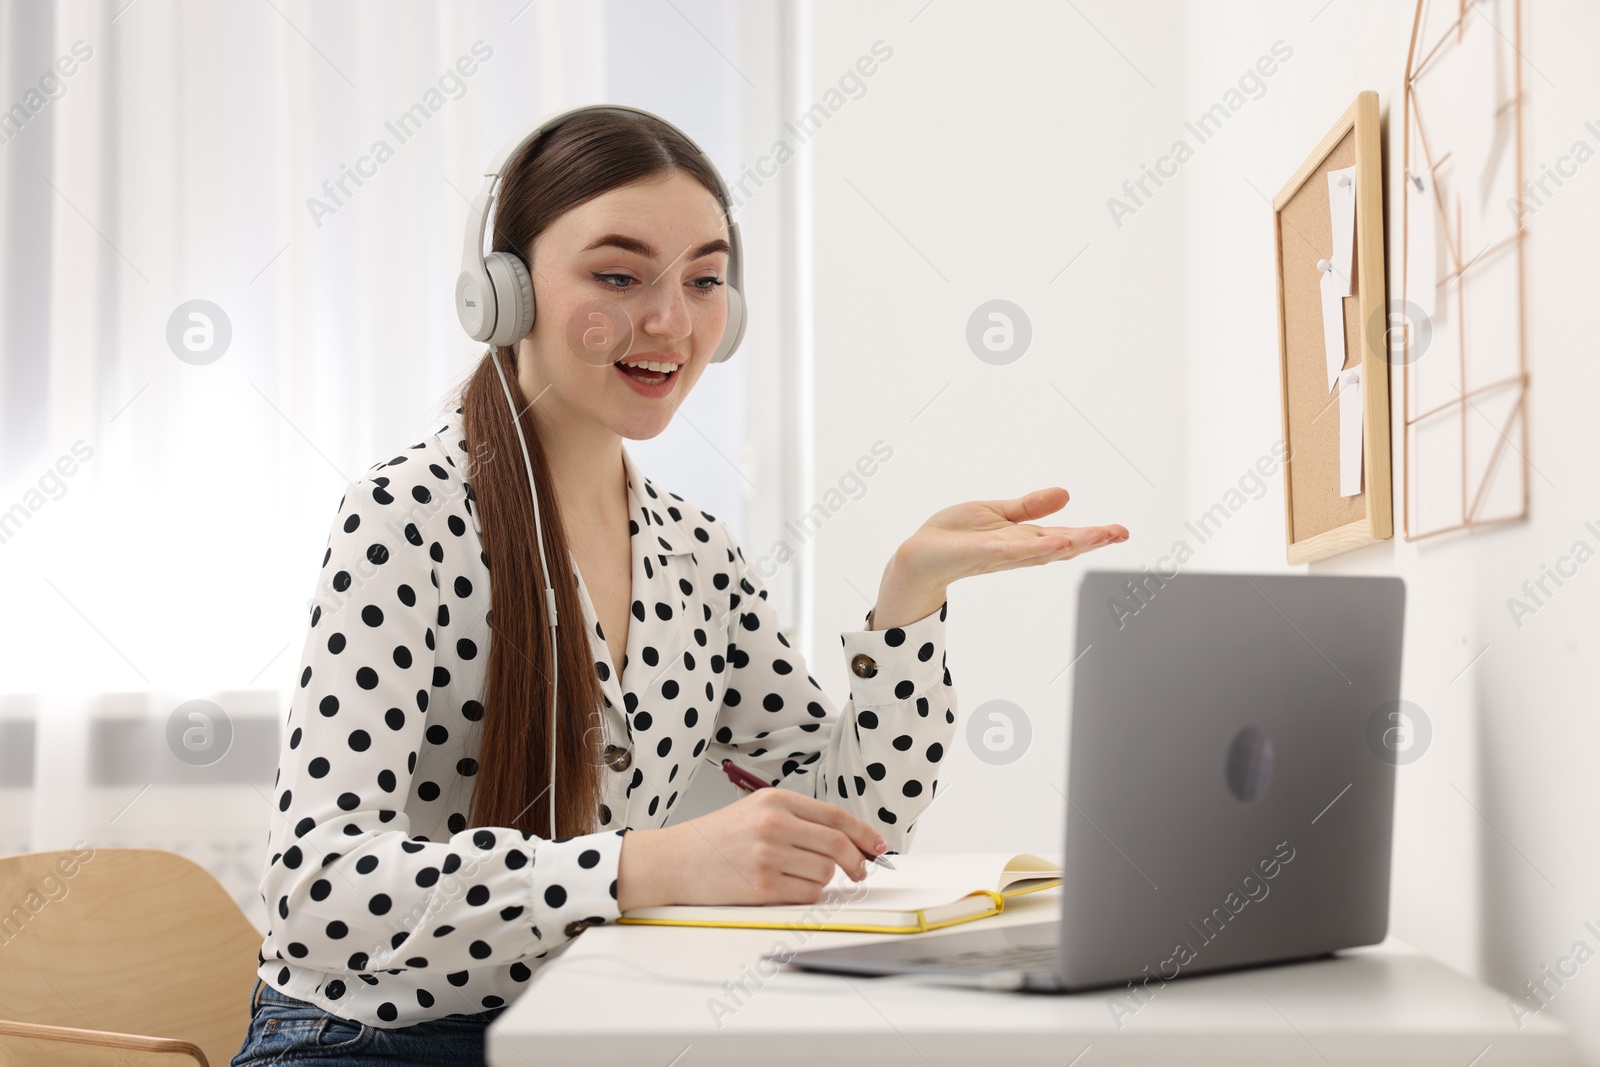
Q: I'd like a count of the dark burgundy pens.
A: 1